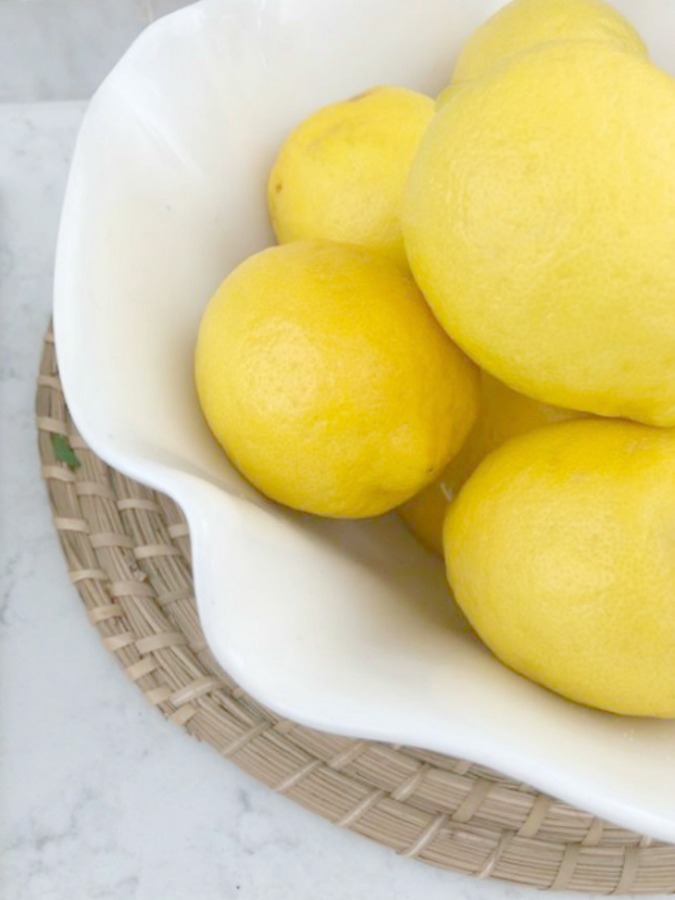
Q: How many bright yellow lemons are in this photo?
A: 6